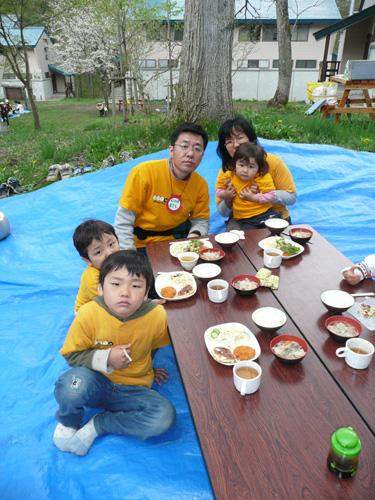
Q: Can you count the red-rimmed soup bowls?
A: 5